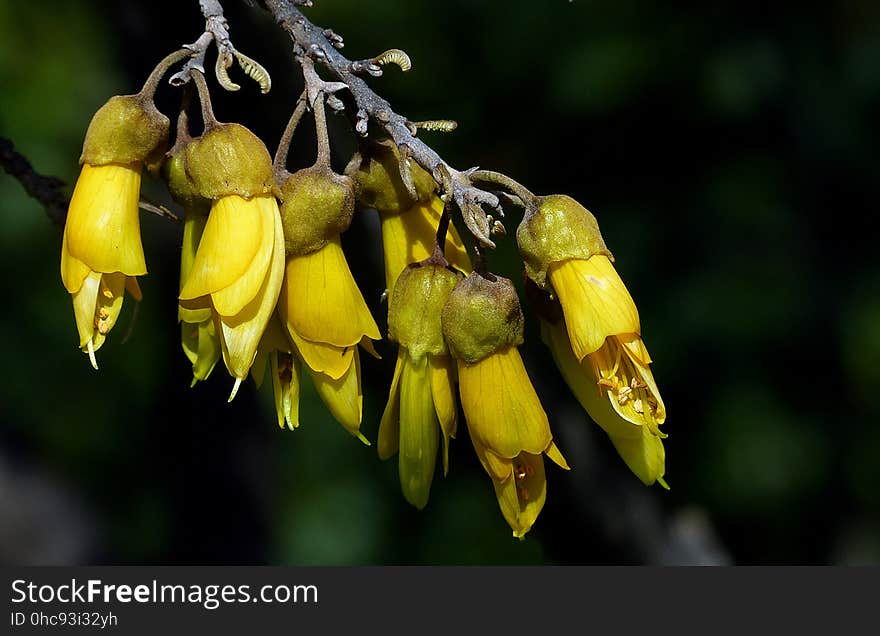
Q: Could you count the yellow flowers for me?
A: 10